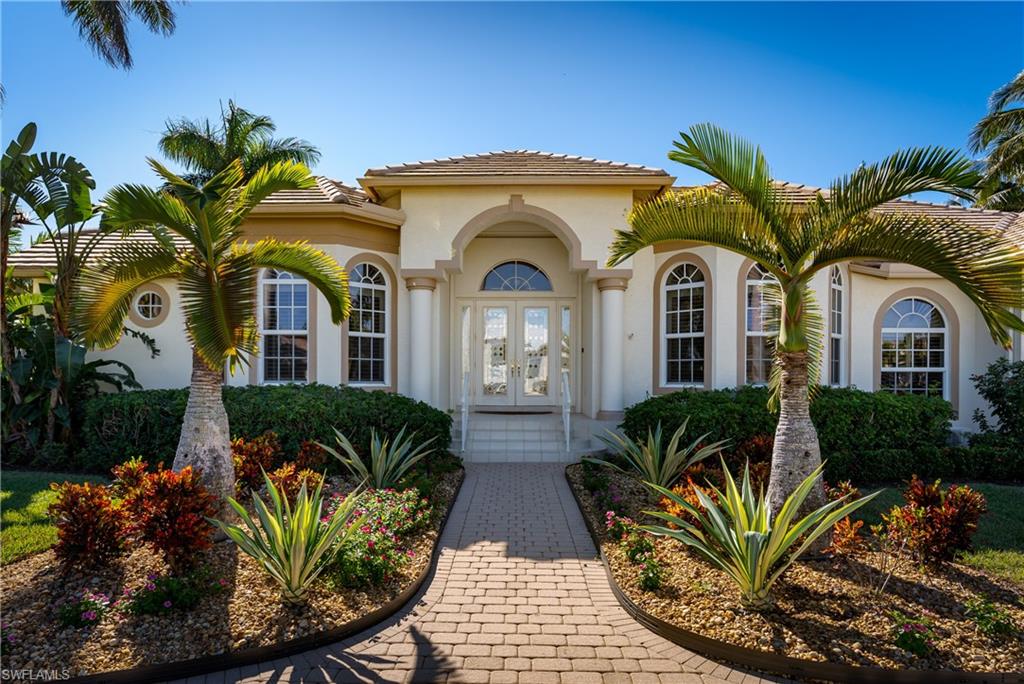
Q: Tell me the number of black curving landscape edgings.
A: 2